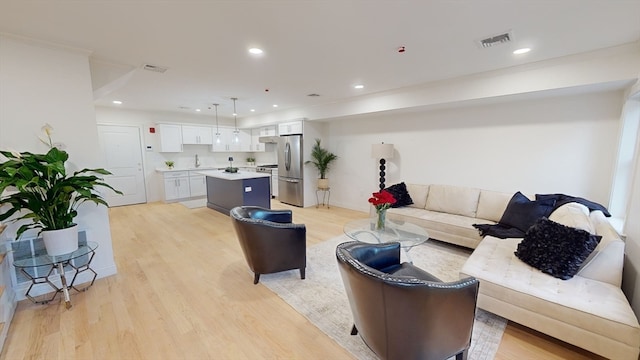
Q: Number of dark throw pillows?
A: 3